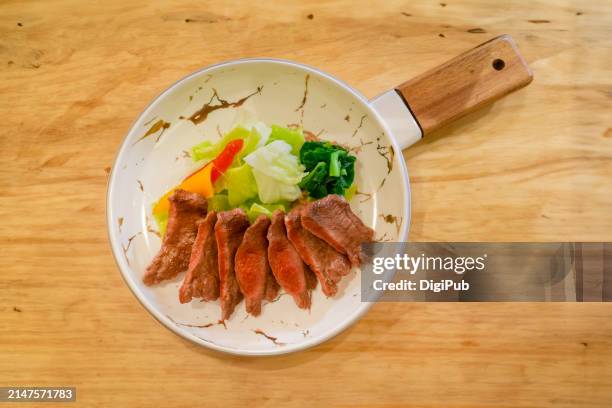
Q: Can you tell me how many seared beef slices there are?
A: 7